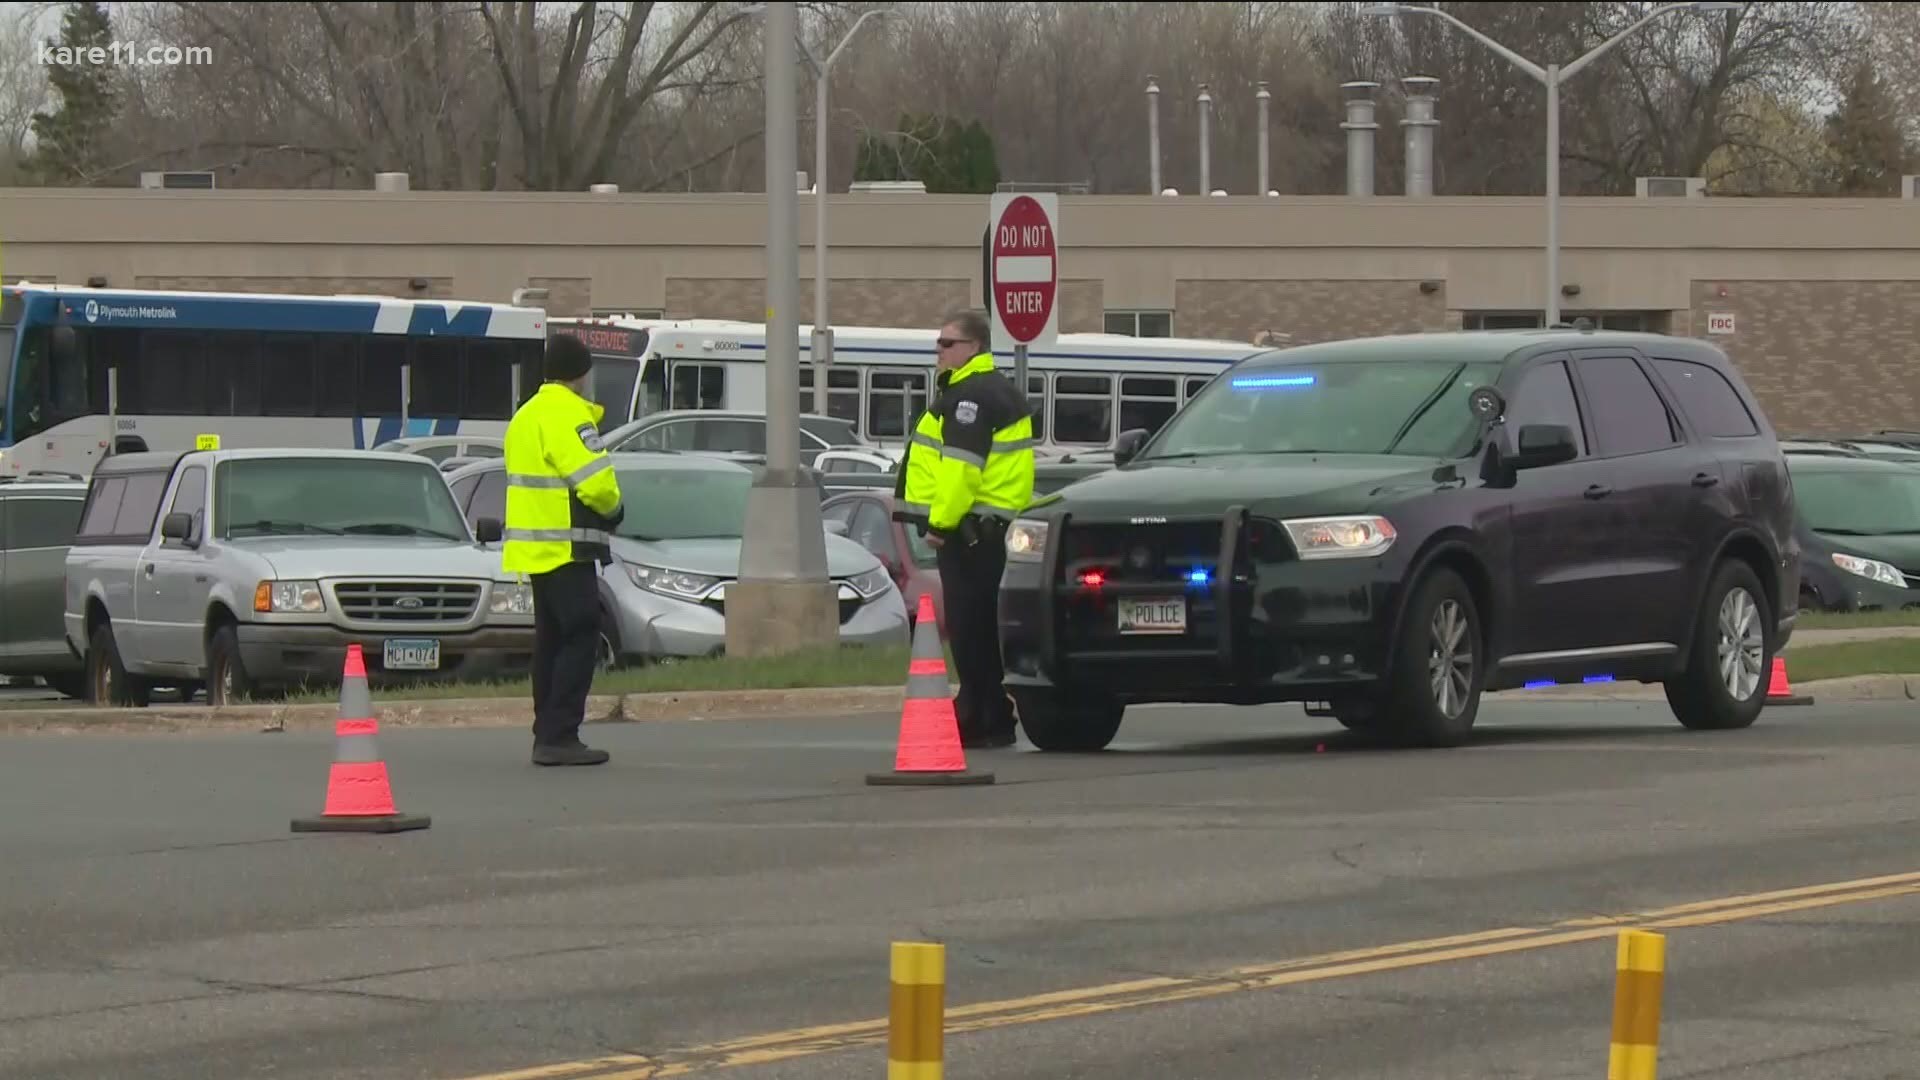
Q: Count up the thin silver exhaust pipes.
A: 3